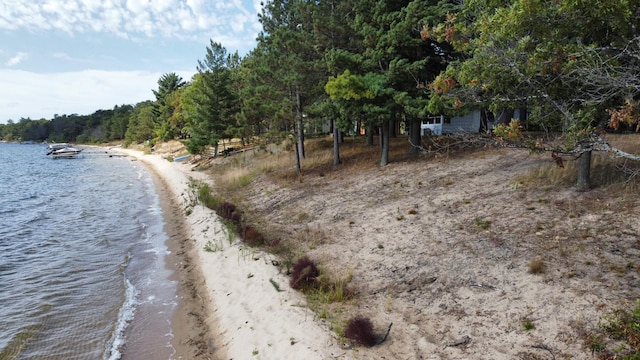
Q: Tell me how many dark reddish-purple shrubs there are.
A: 4